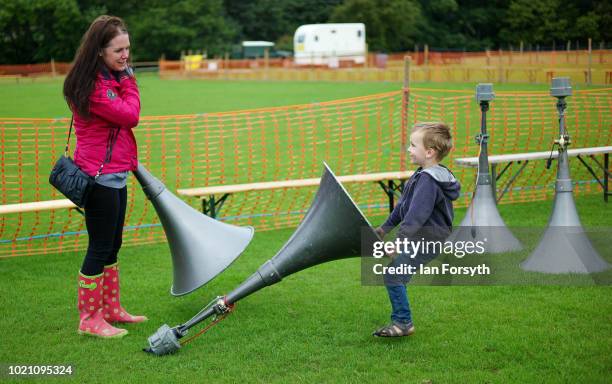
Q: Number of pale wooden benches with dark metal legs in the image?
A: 3